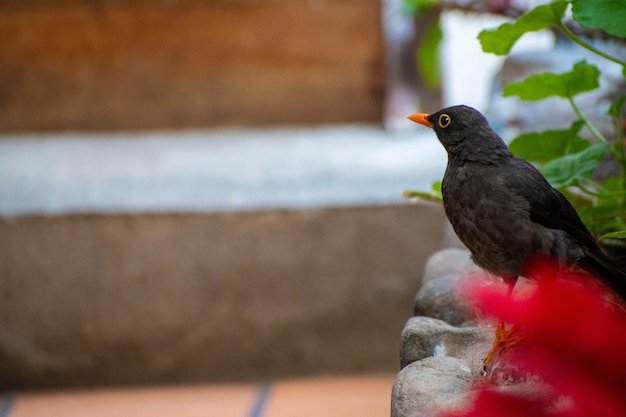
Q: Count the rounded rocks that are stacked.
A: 4